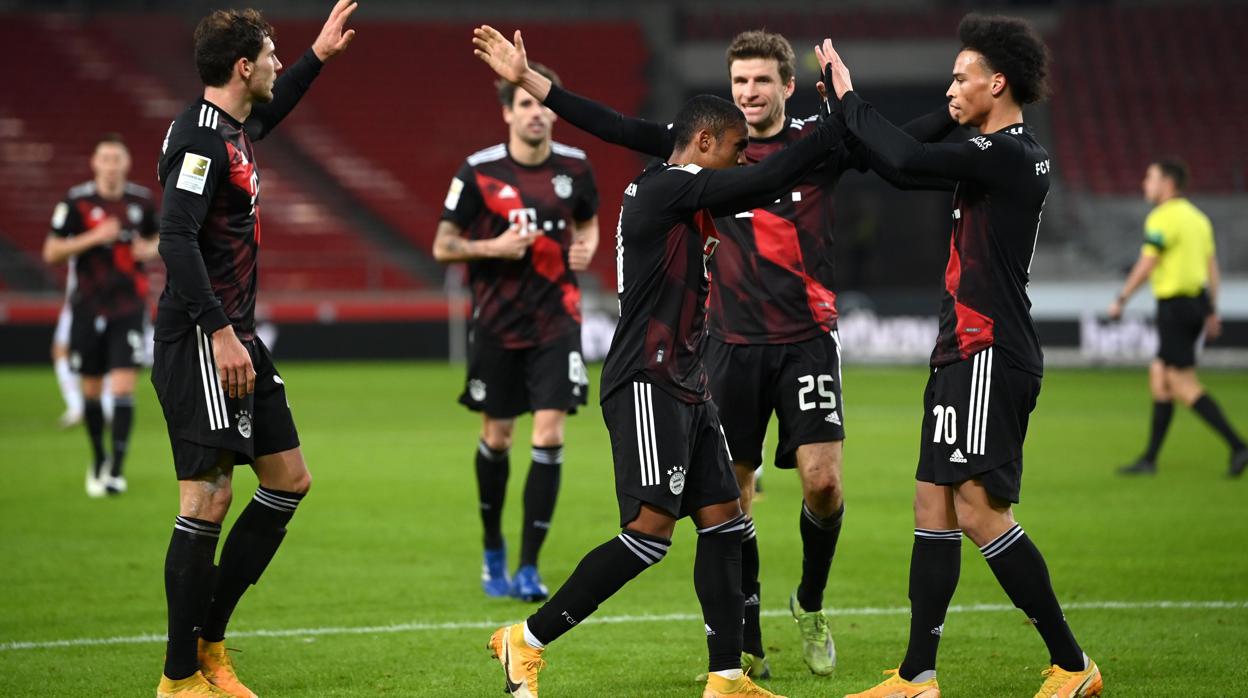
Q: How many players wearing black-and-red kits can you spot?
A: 6